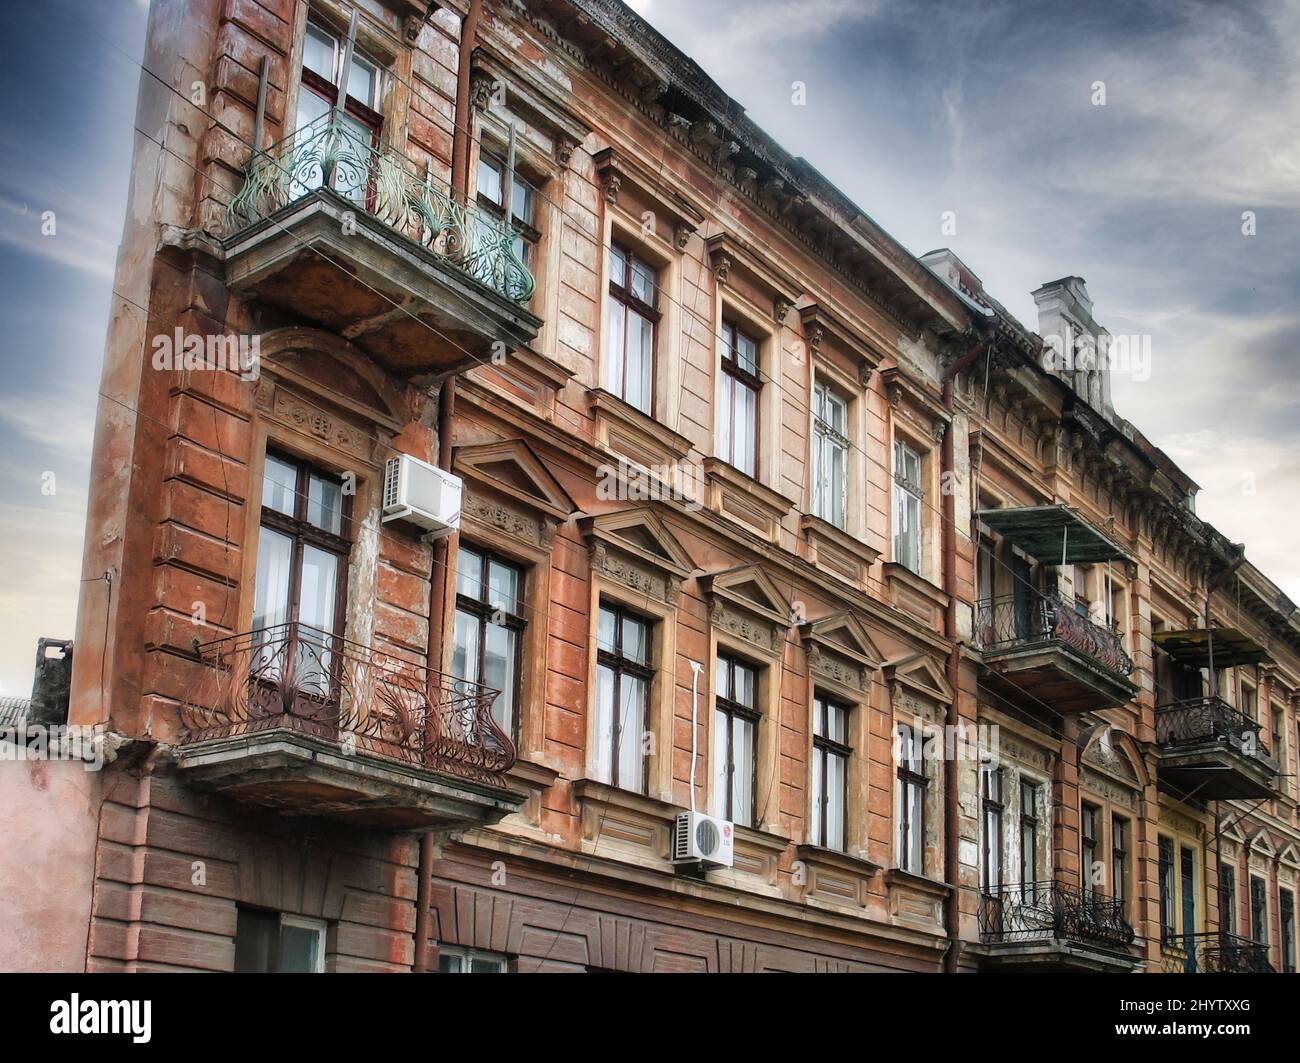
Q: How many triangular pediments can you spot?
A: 8